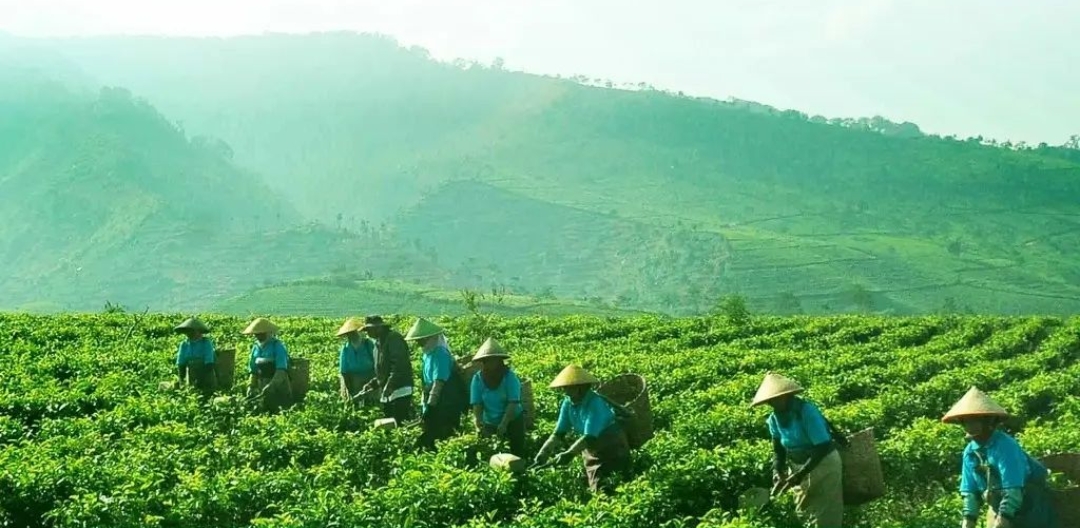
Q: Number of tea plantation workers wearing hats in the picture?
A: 9